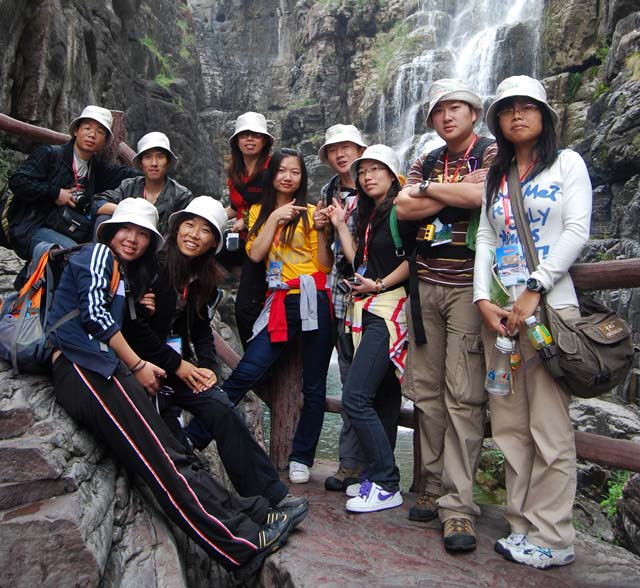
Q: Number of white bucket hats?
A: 9